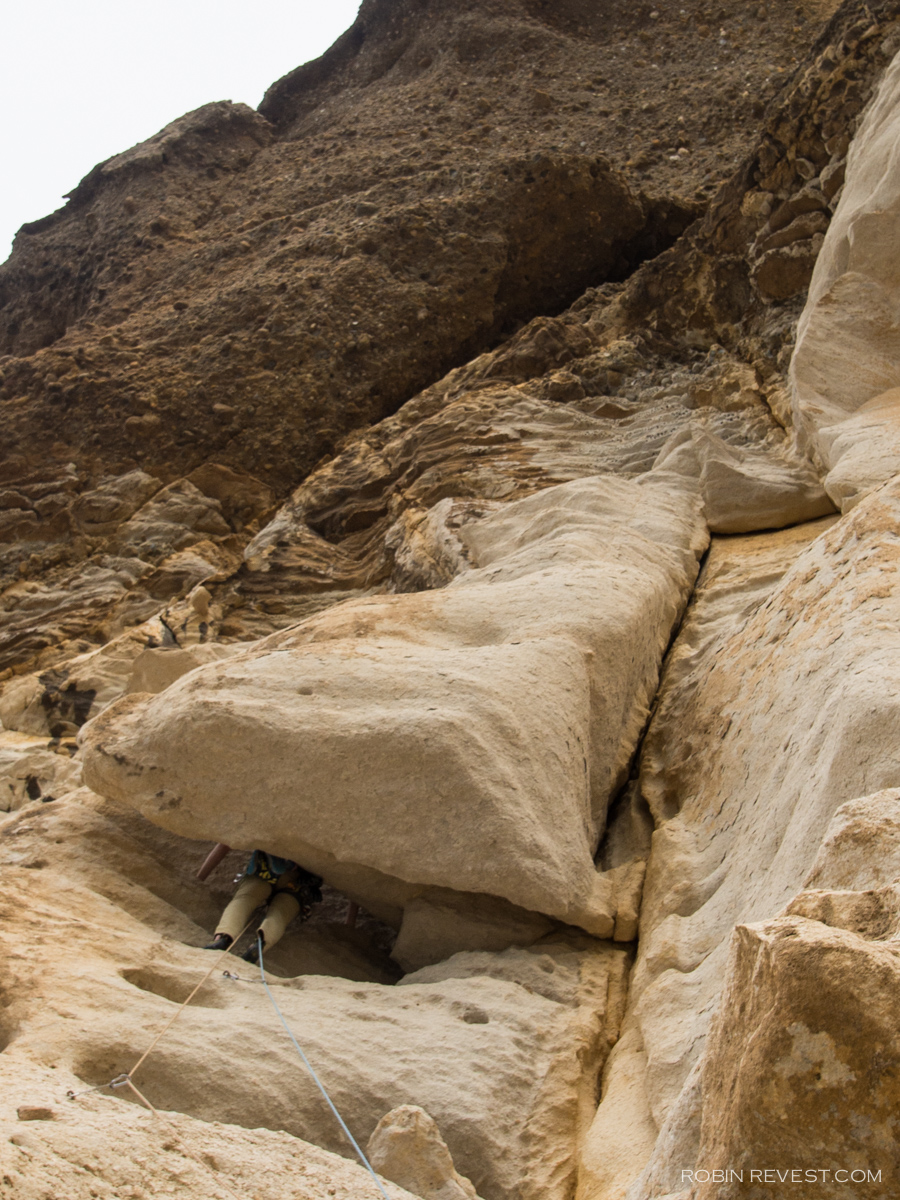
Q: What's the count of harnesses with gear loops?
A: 1